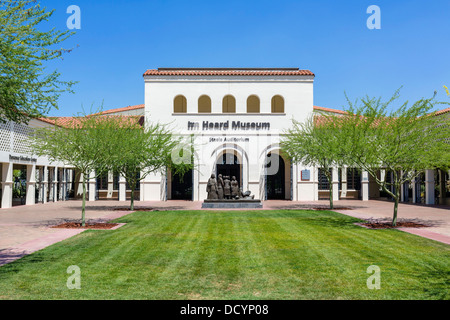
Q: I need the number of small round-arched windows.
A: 5